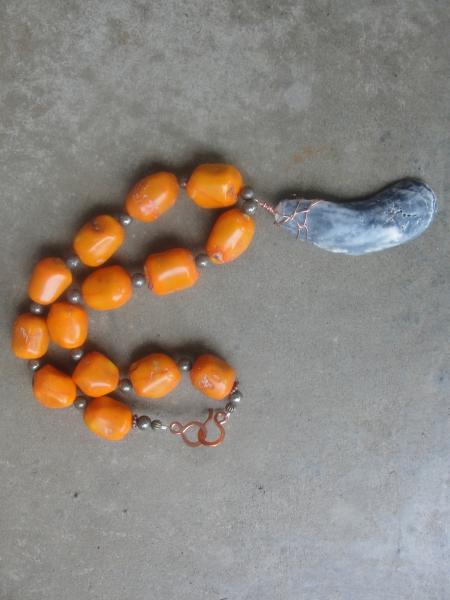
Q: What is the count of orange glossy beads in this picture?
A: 14